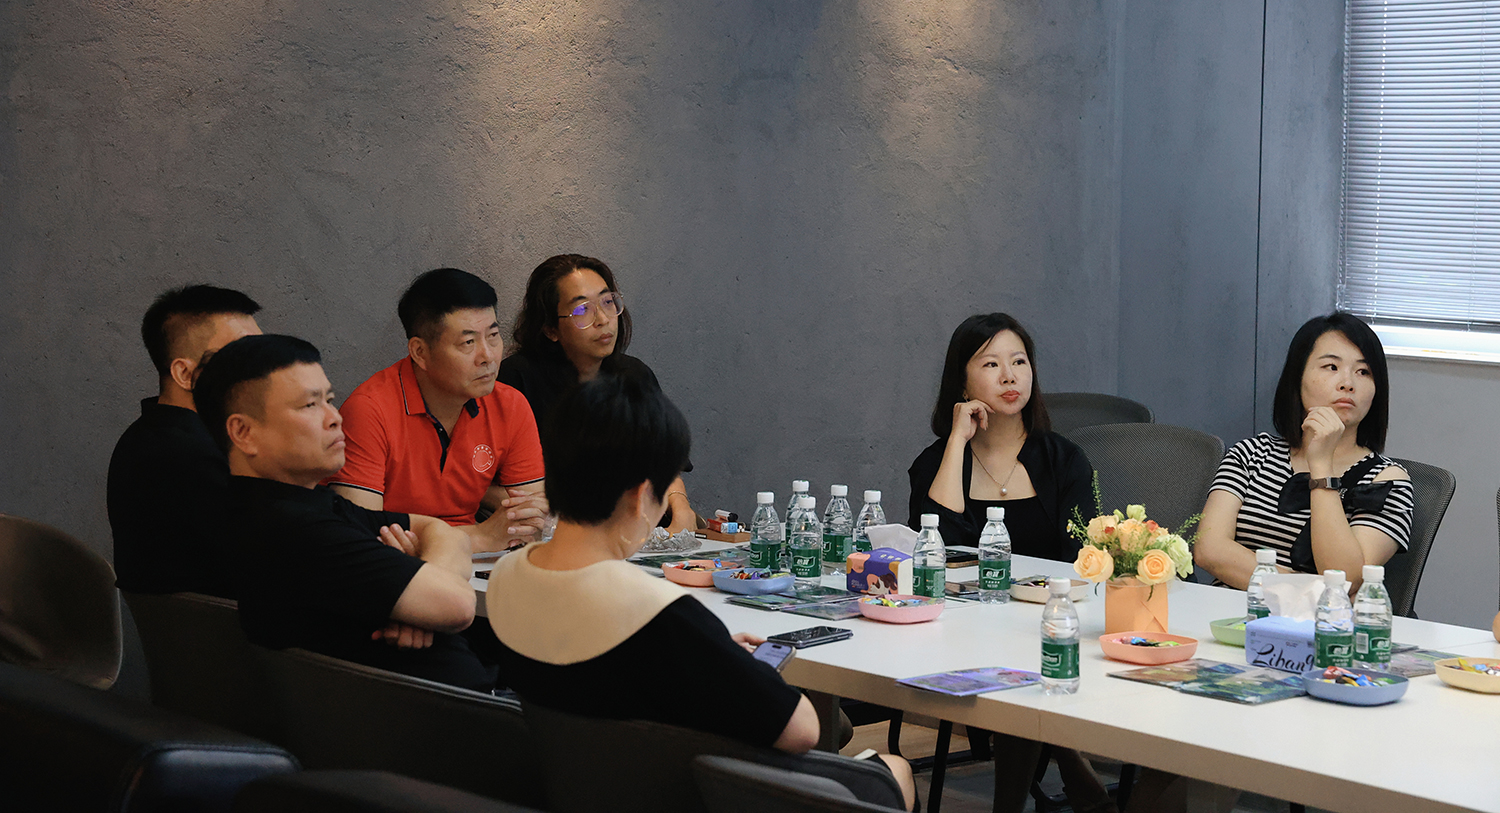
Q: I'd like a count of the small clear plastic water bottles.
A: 11